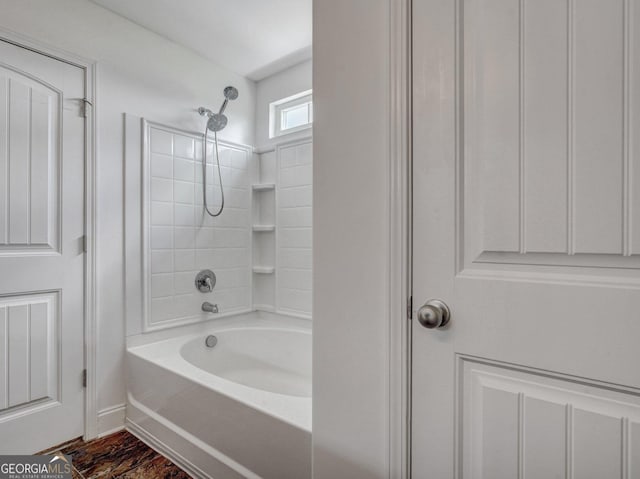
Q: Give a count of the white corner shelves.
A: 3